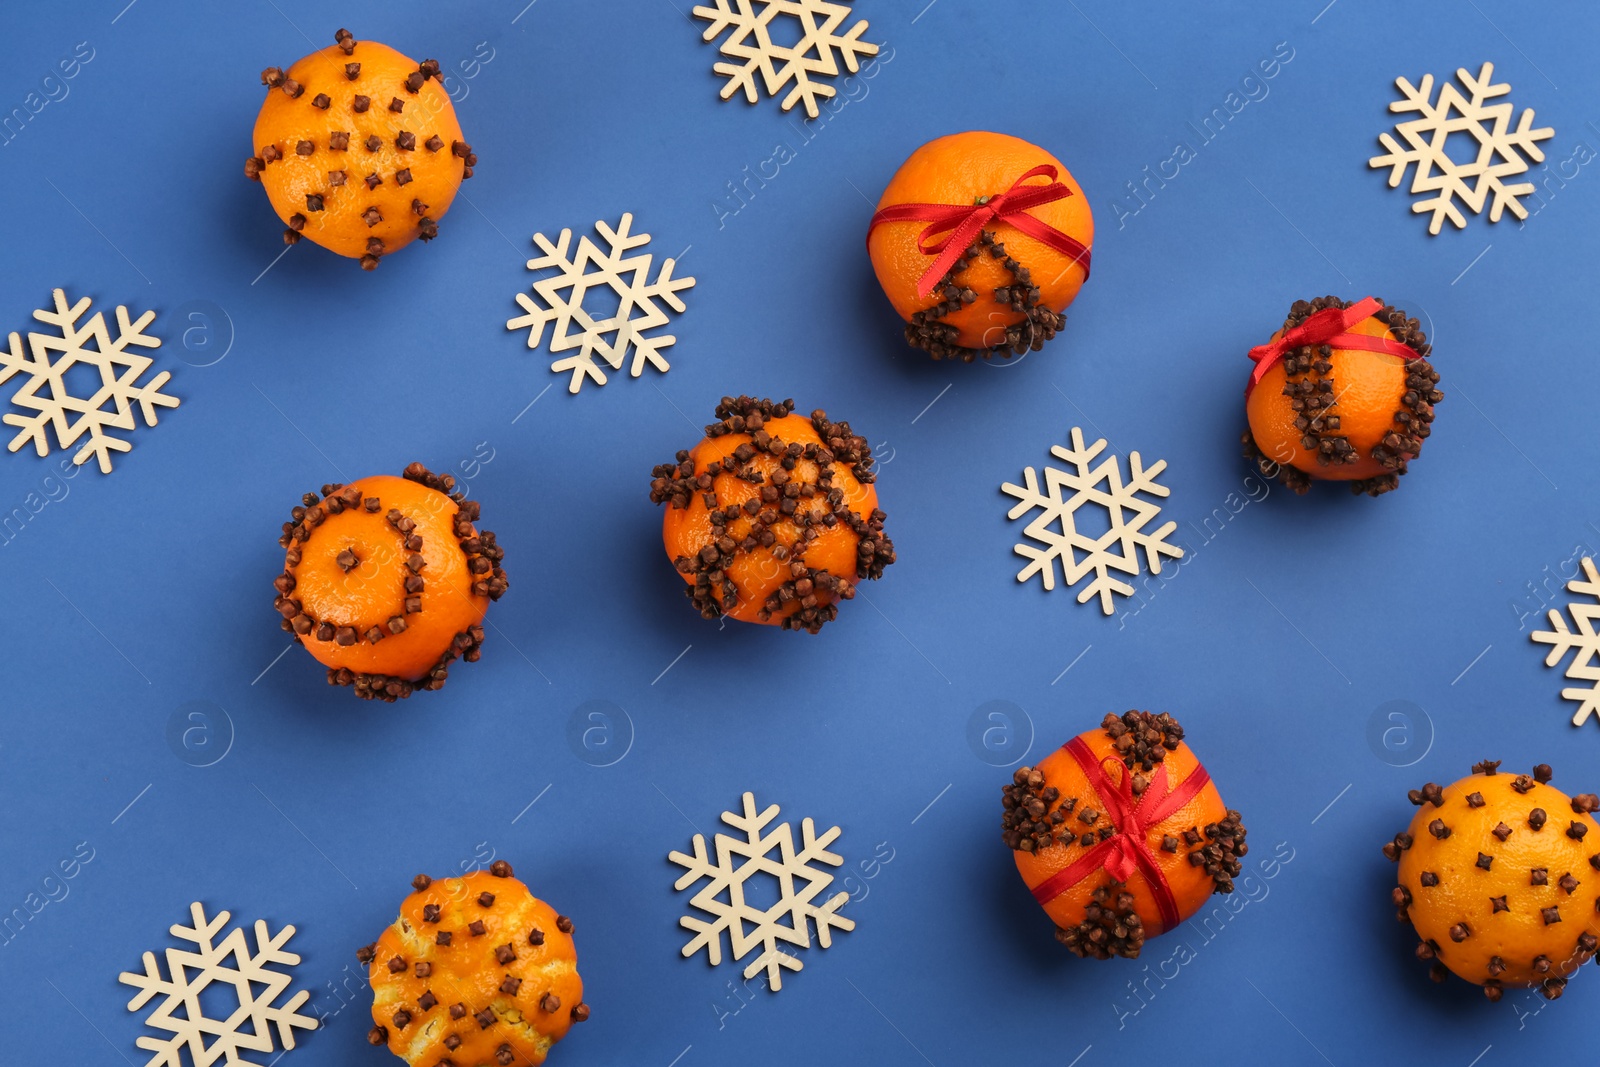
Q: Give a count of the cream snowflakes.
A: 8